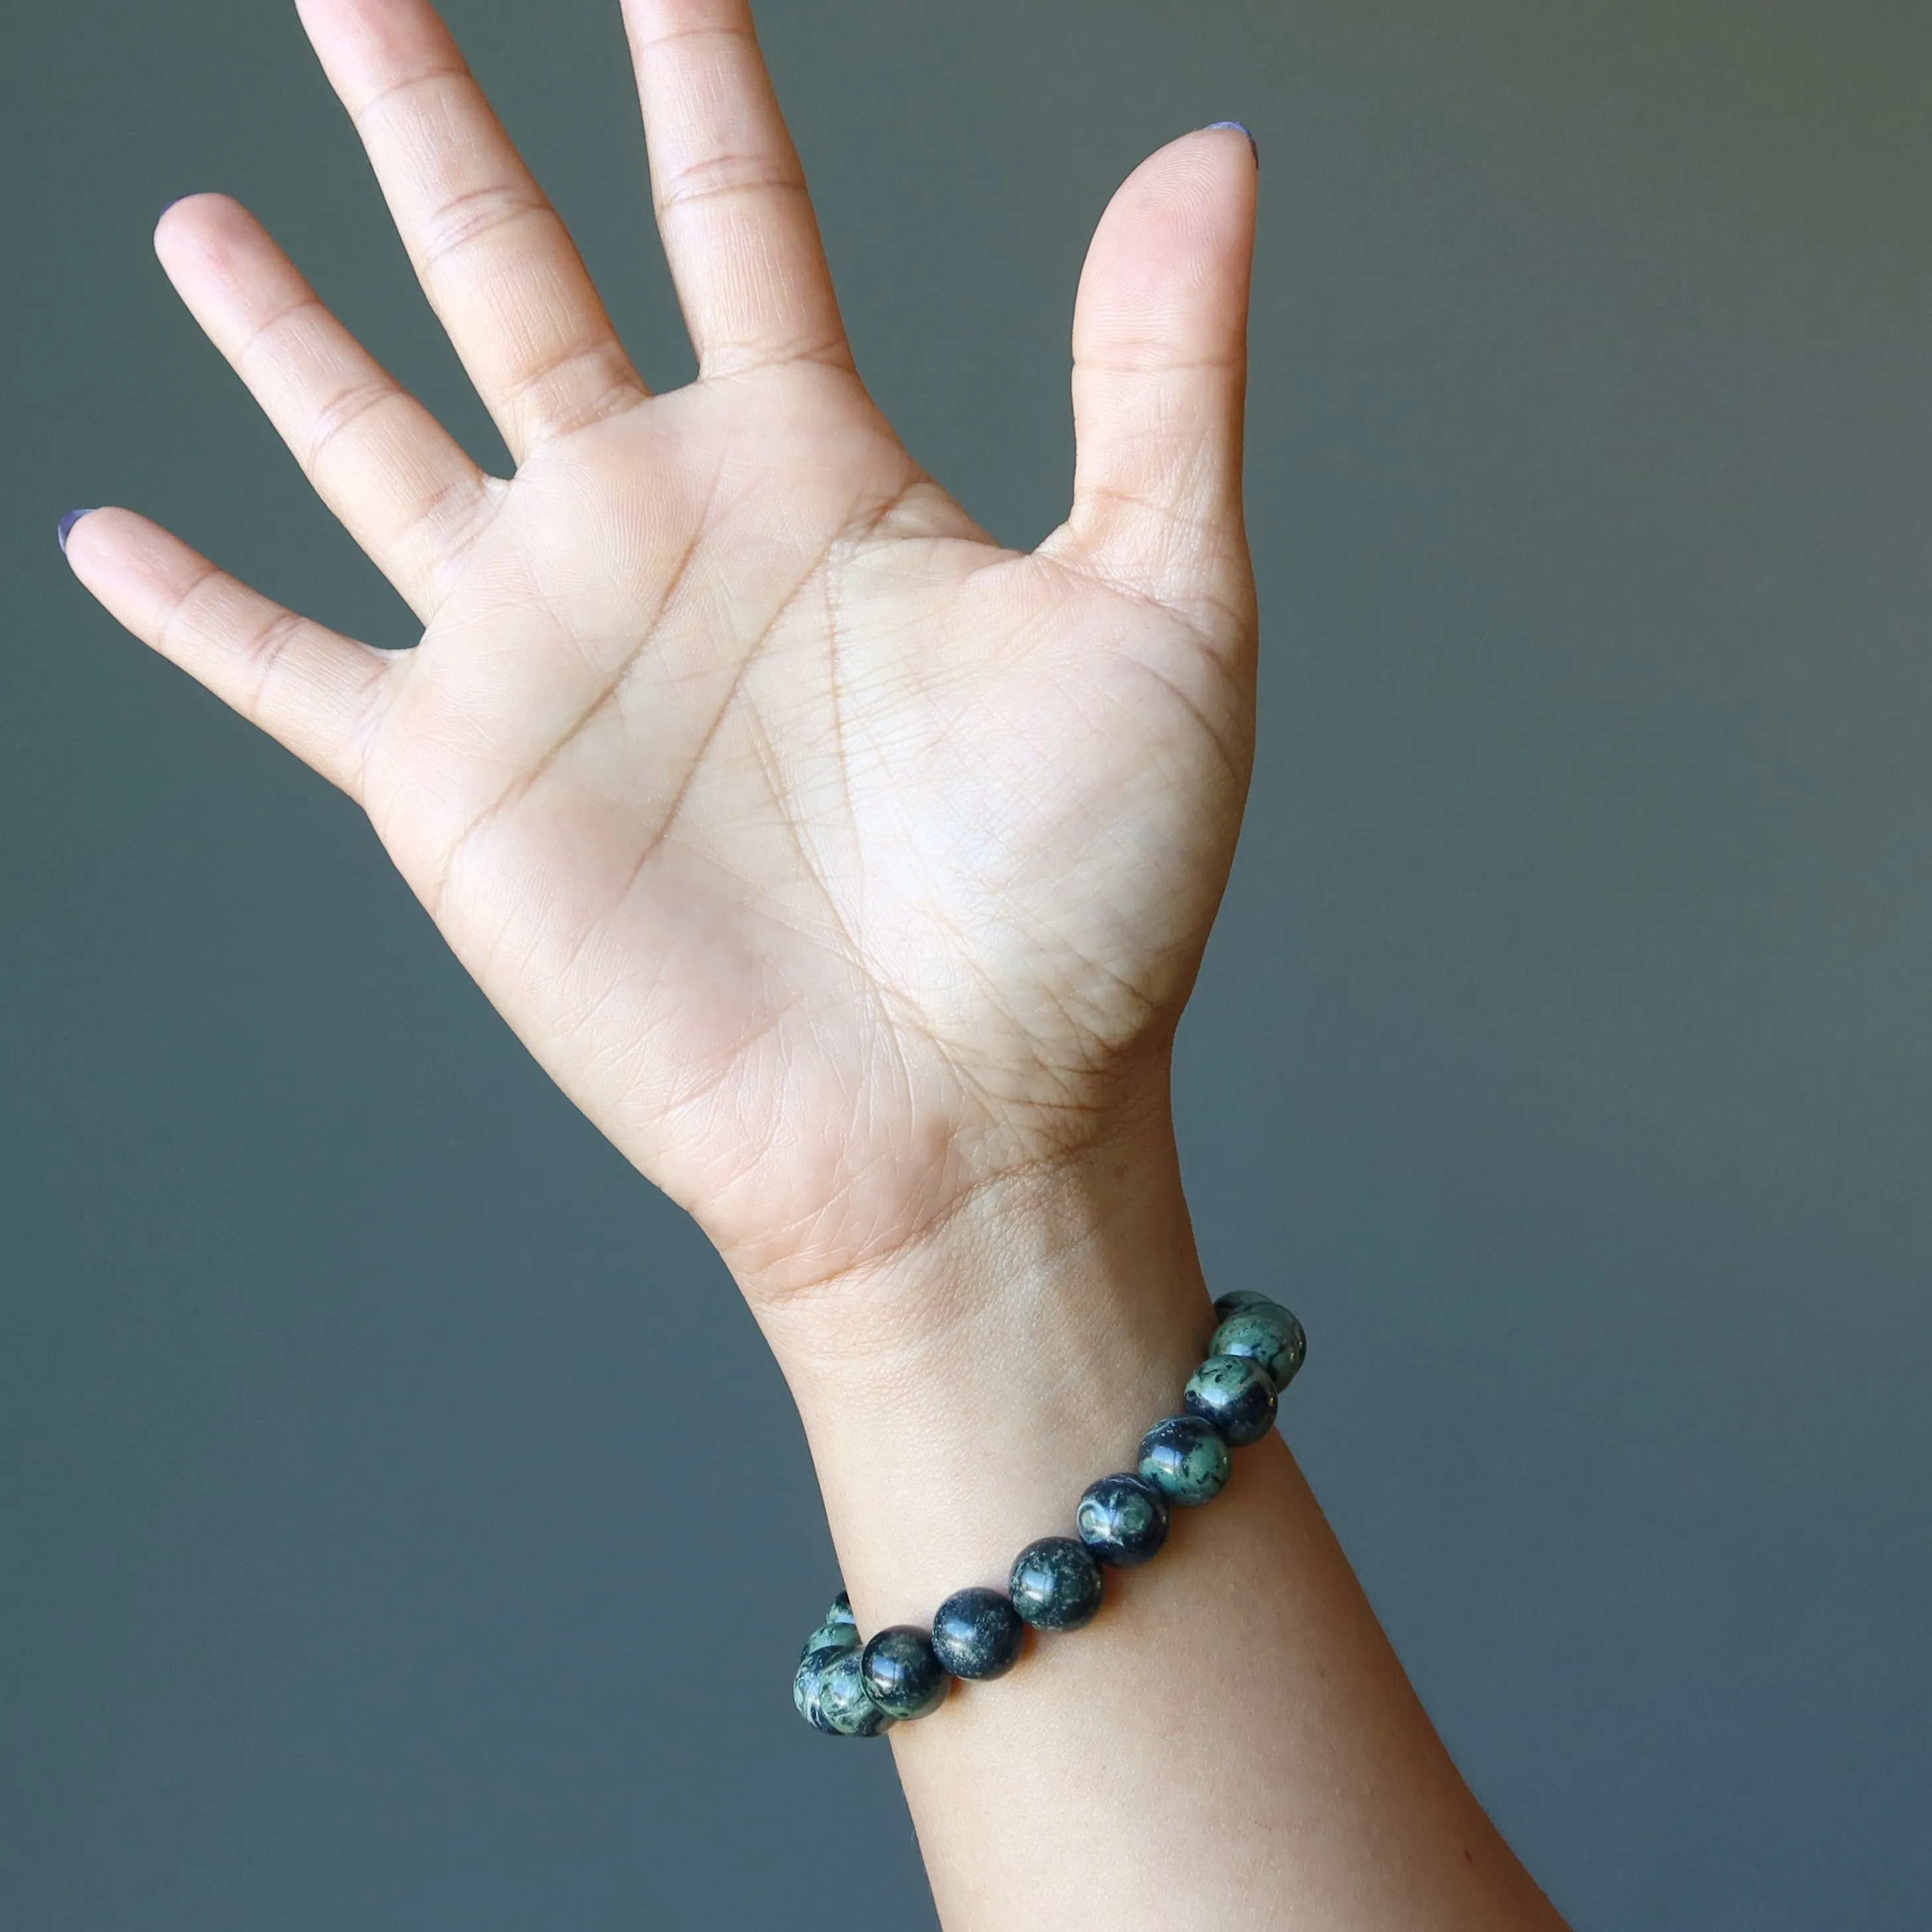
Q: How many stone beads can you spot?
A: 13